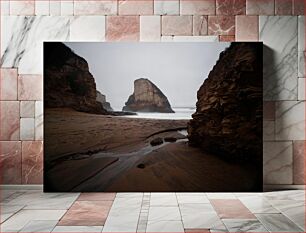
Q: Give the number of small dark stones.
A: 3